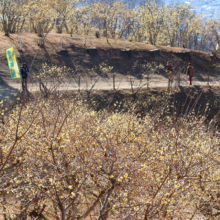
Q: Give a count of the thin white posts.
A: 6